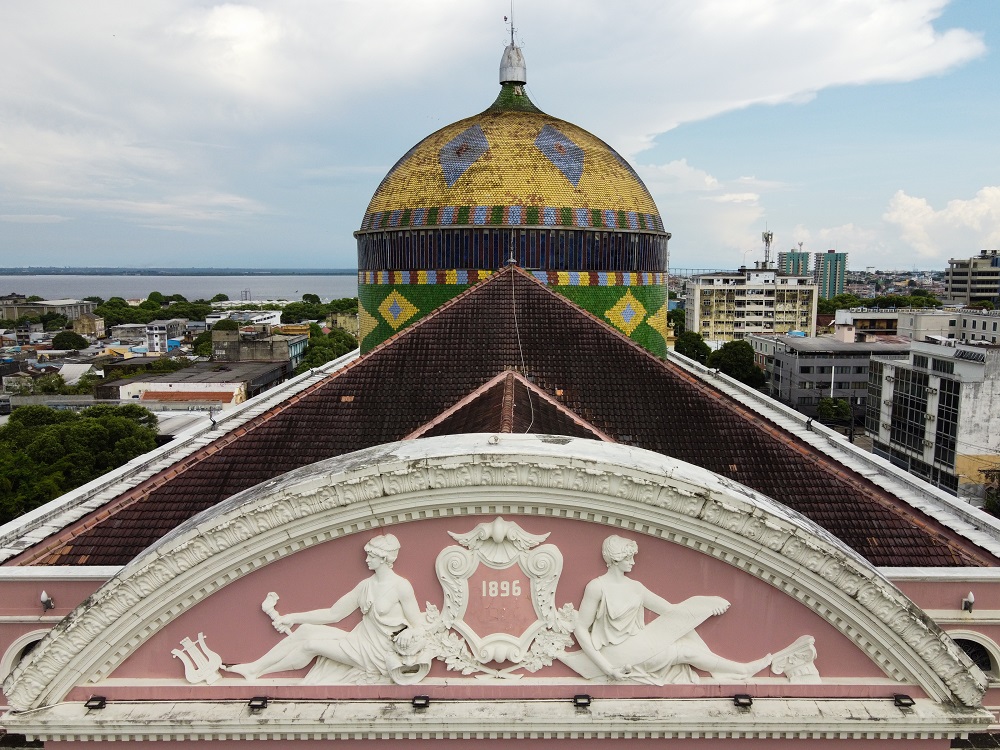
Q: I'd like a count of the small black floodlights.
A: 6